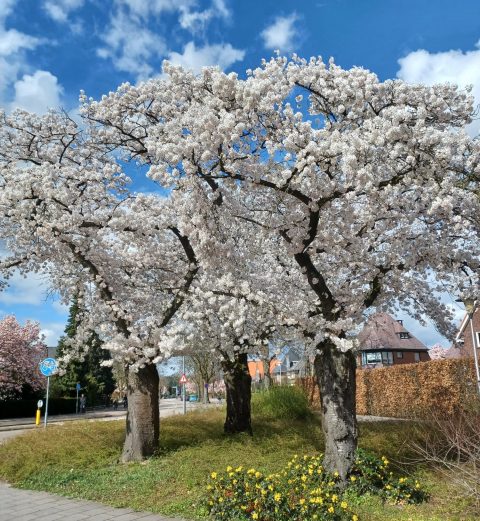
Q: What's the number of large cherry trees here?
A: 3